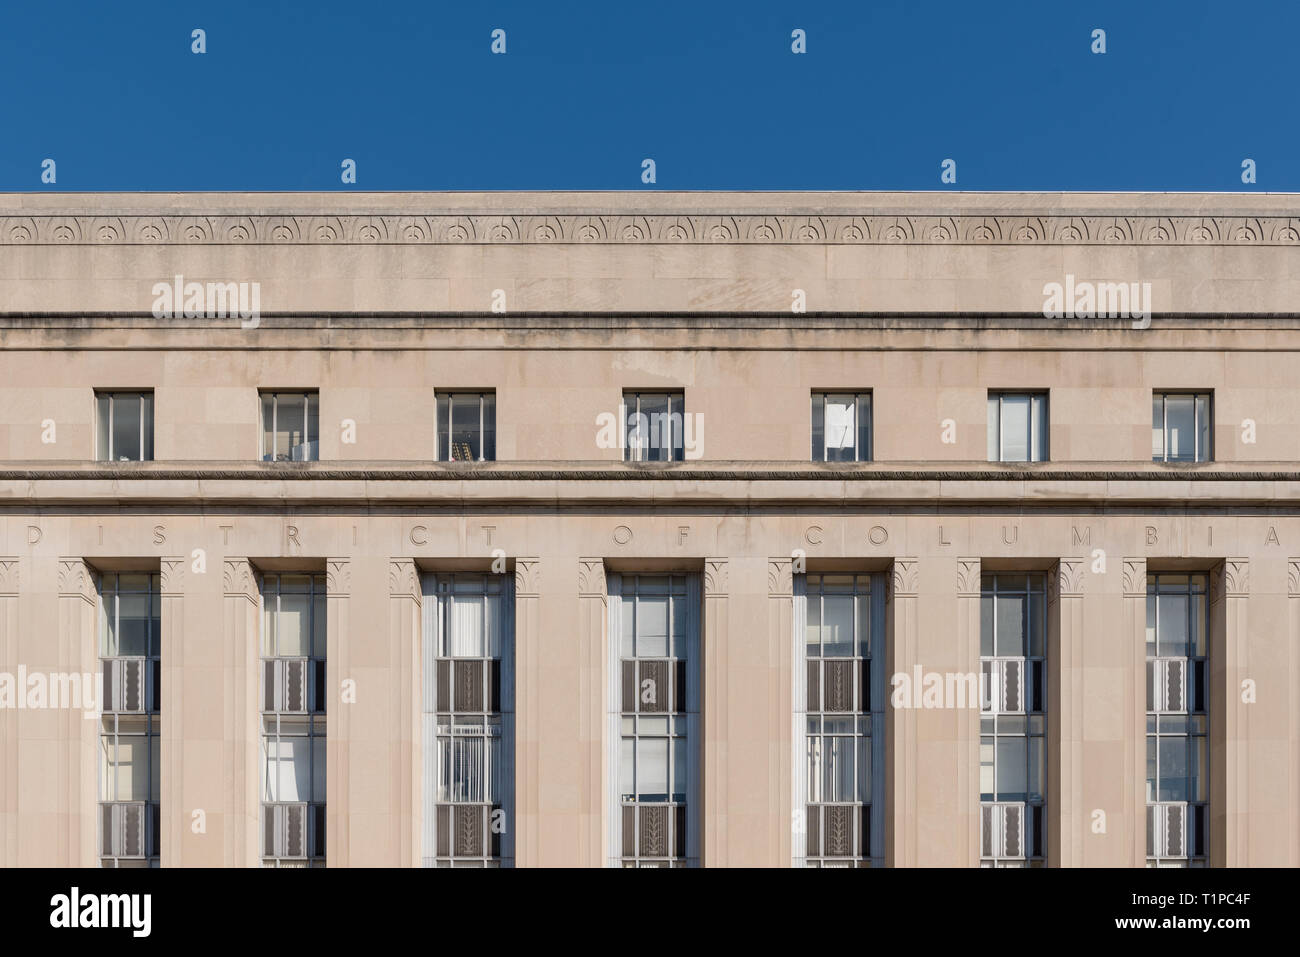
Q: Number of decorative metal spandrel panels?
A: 14